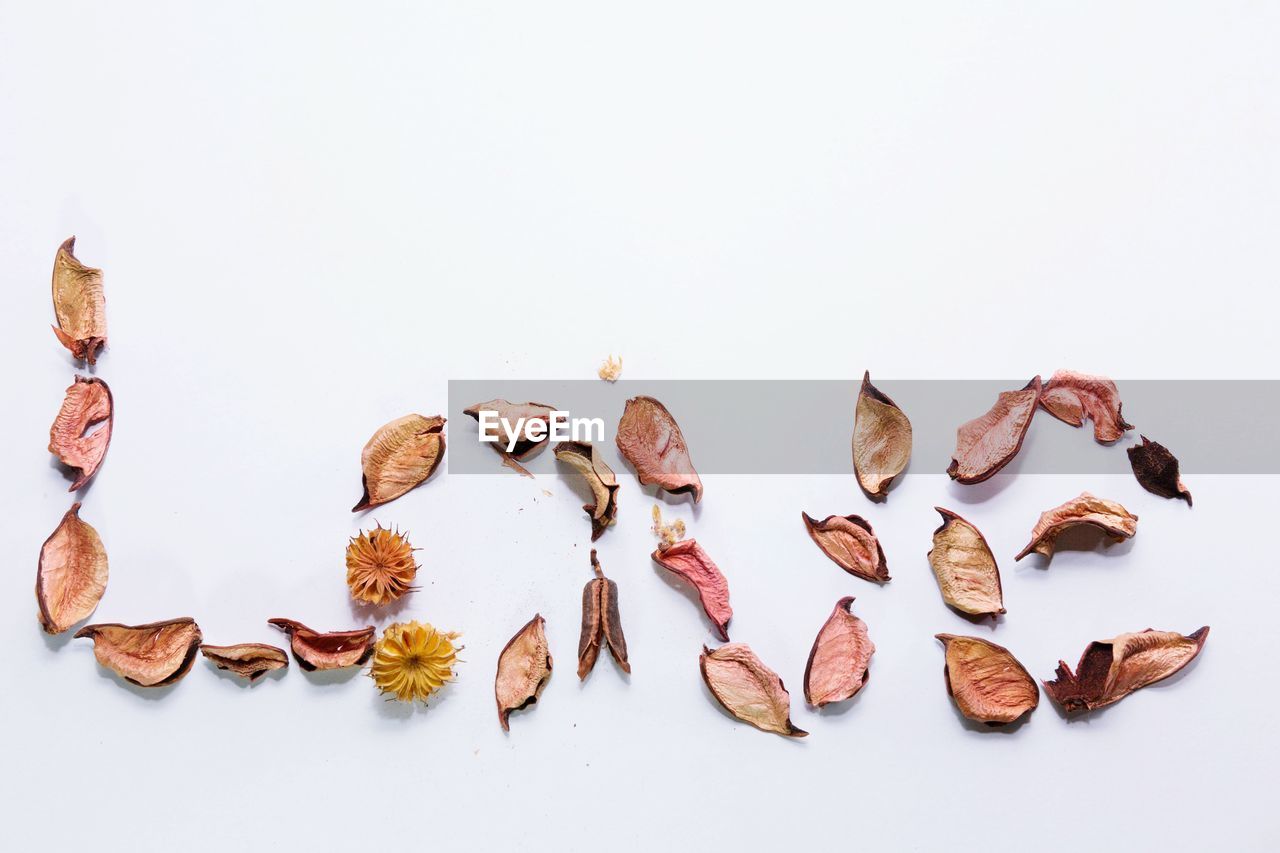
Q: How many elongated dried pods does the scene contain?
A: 1